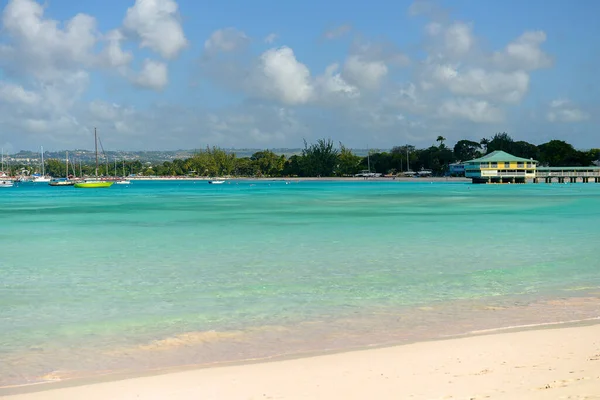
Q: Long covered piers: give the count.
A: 1